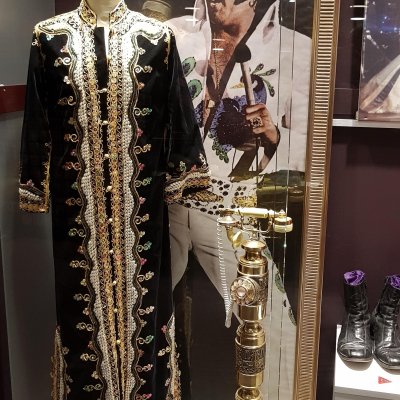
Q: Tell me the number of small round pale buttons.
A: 9